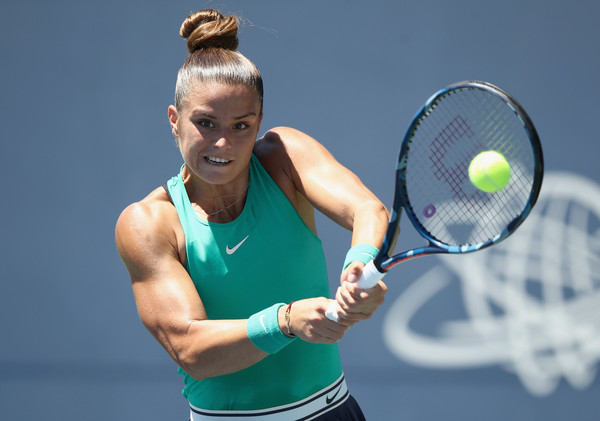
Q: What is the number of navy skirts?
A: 1